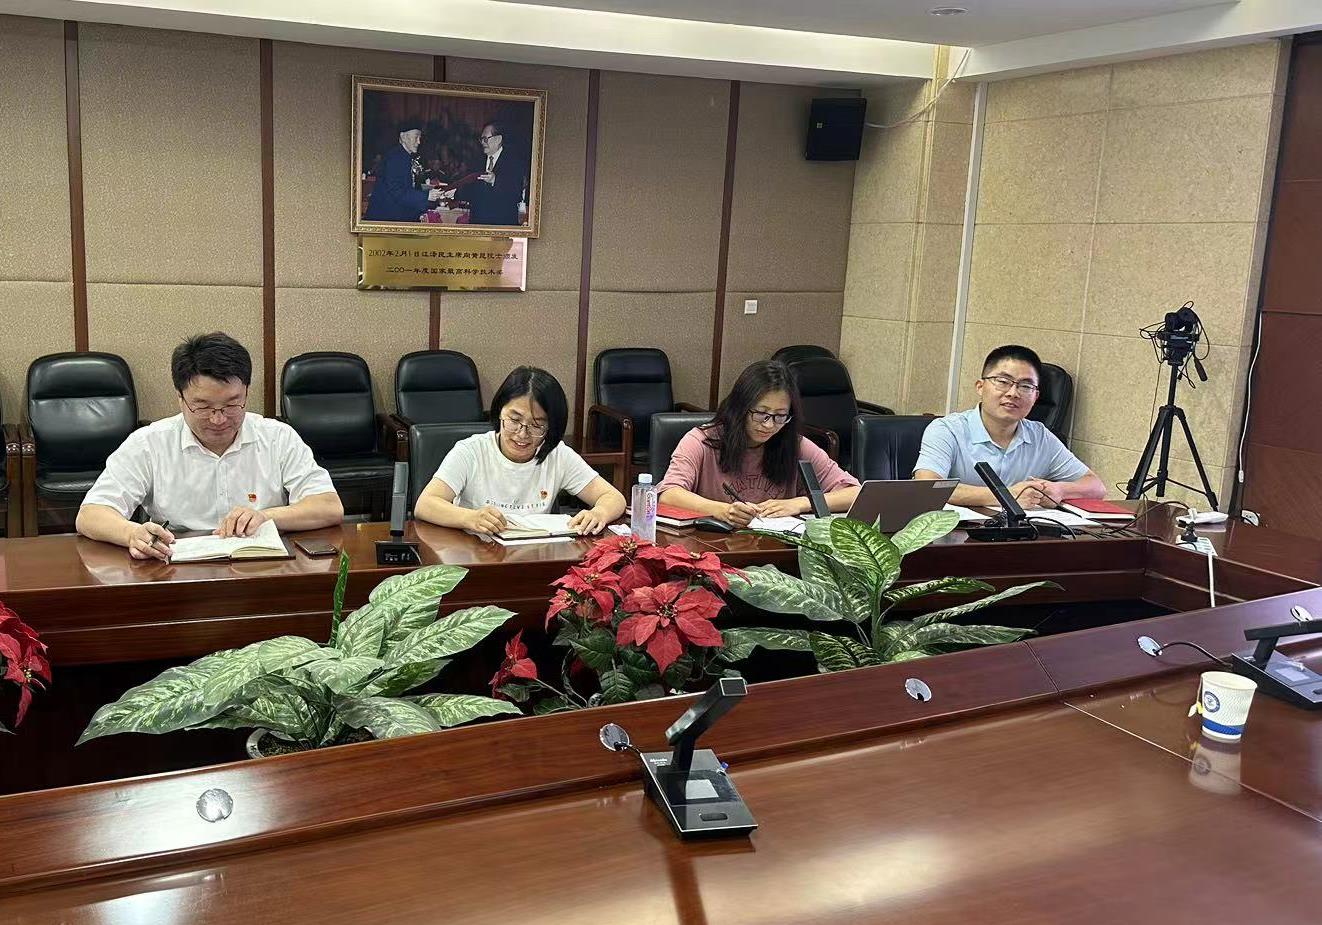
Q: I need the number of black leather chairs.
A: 11